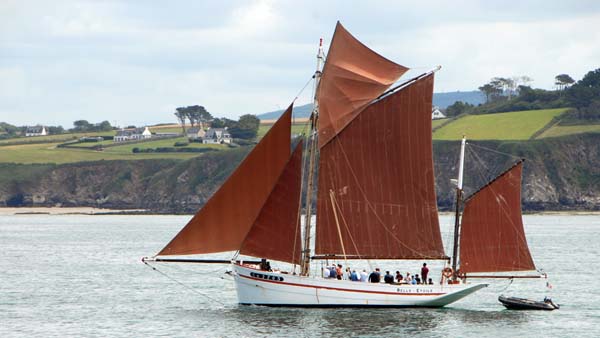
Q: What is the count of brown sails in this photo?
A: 5